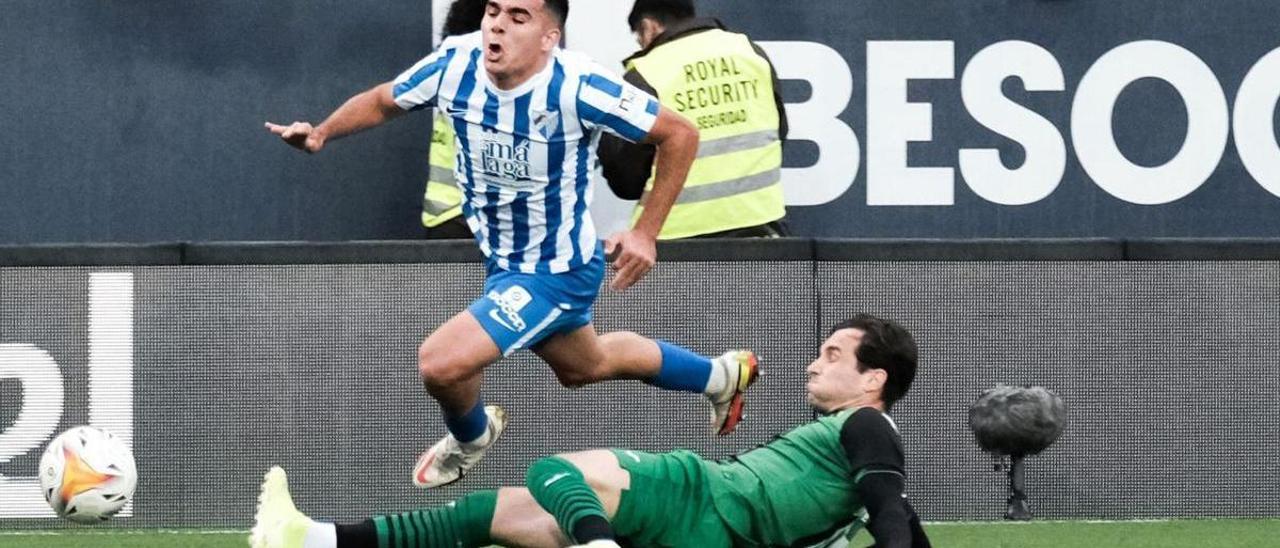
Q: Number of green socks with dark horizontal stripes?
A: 2